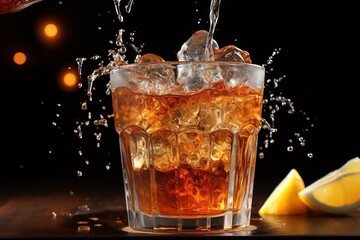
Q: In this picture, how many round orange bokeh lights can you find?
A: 3